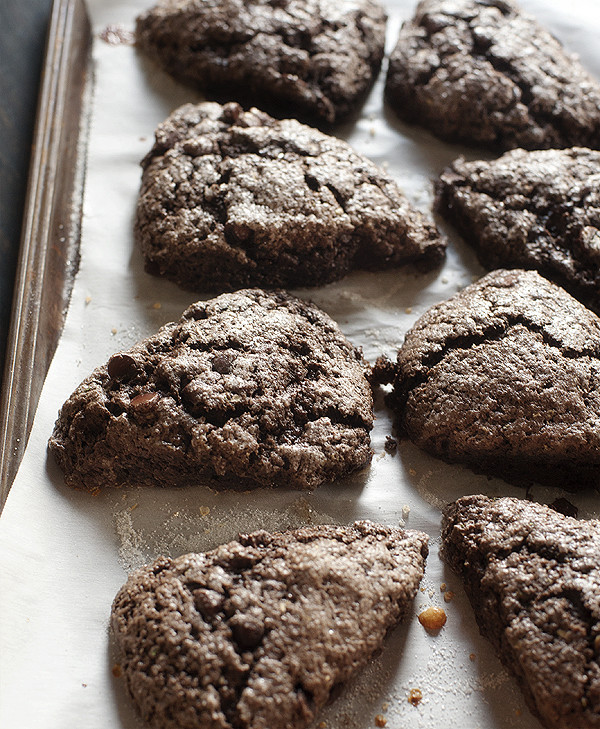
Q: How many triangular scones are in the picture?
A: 8